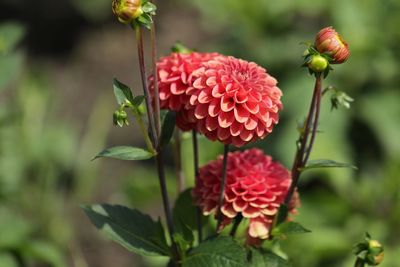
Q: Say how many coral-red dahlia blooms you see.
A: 3